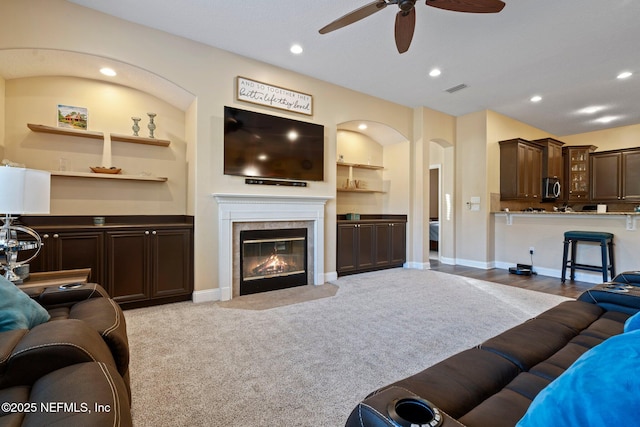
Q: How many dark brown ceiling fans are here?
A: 1